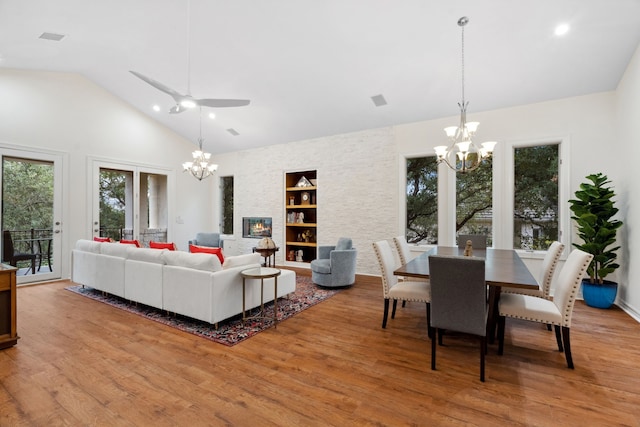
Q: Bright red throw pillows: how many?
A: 4